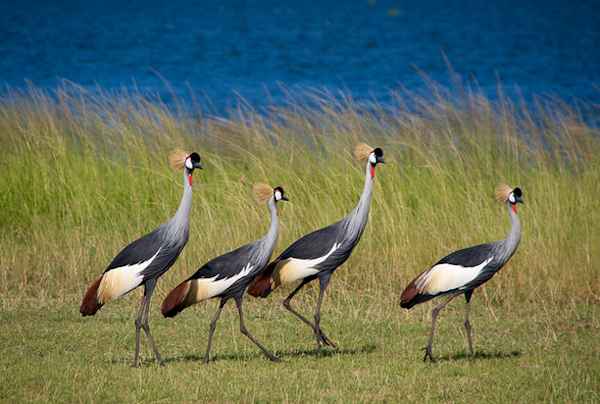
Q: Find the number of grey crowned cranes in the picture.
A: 4